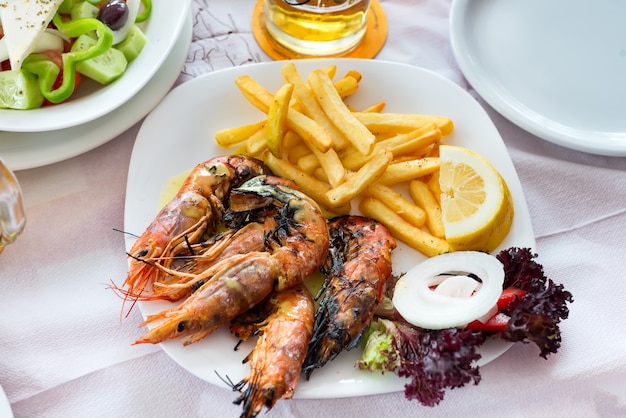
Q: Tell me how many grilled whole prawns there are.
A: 5